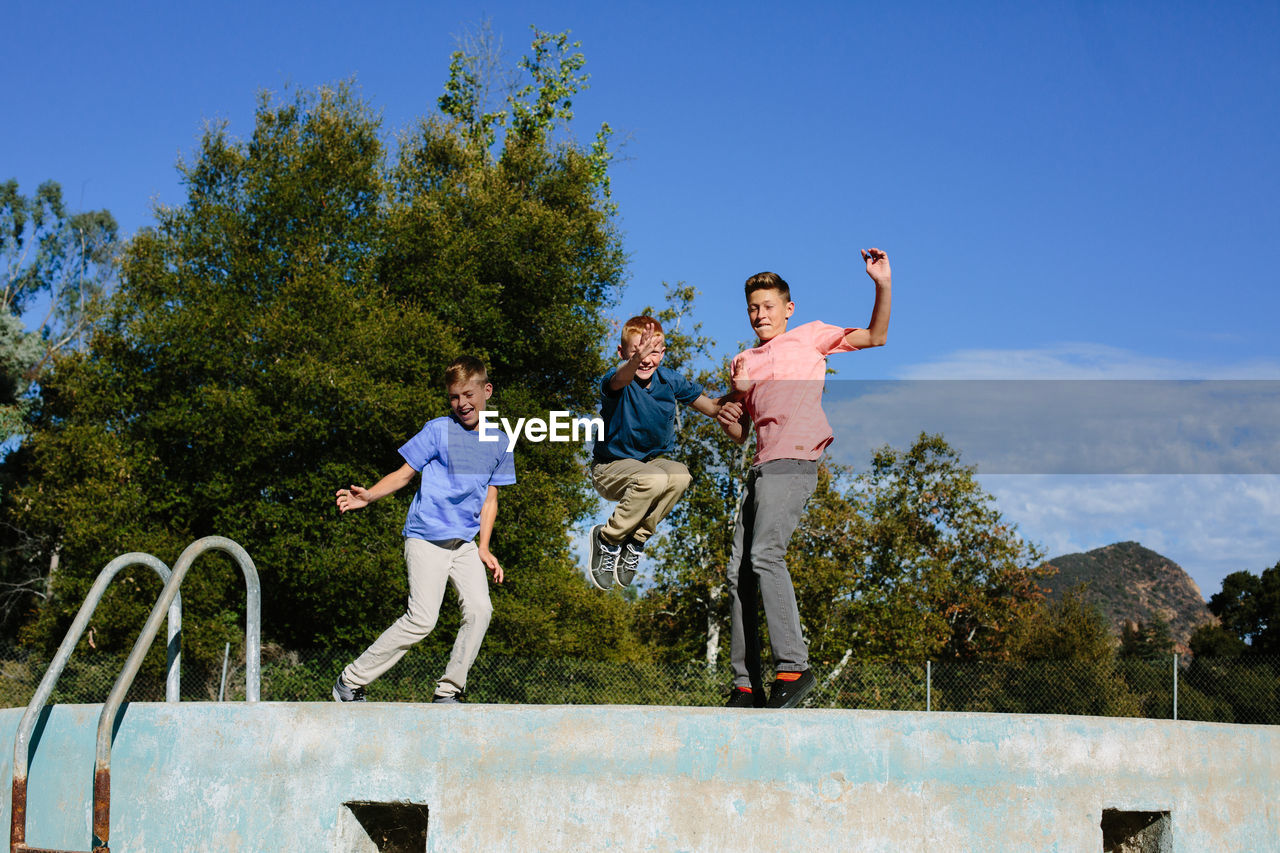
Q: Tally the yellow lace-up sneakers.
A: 0